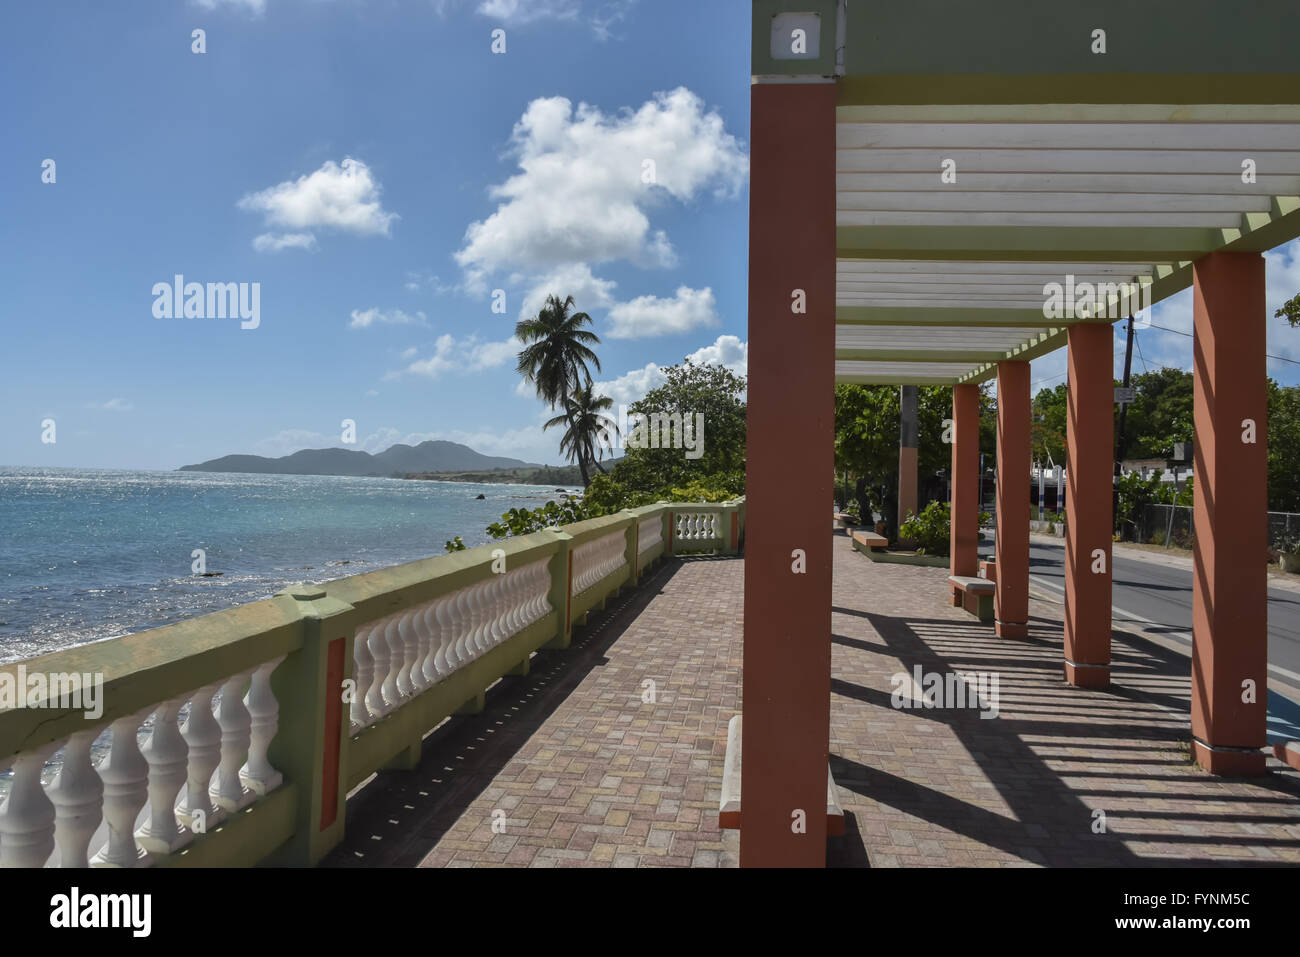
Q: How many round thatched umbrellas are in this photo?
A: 0